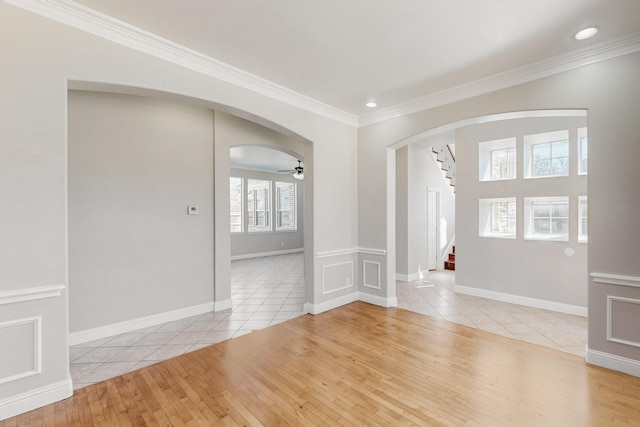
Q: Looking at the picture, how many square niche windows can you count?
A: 6